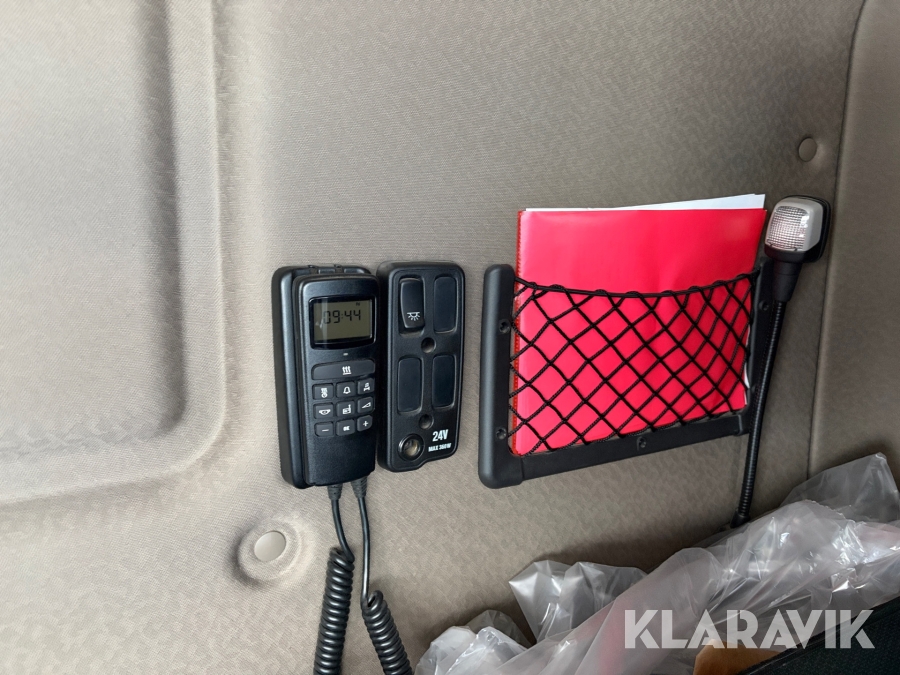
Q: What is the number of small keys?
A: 9